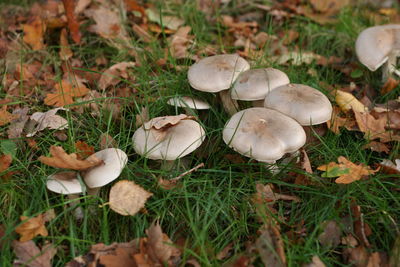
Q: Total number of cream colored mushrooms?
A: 9